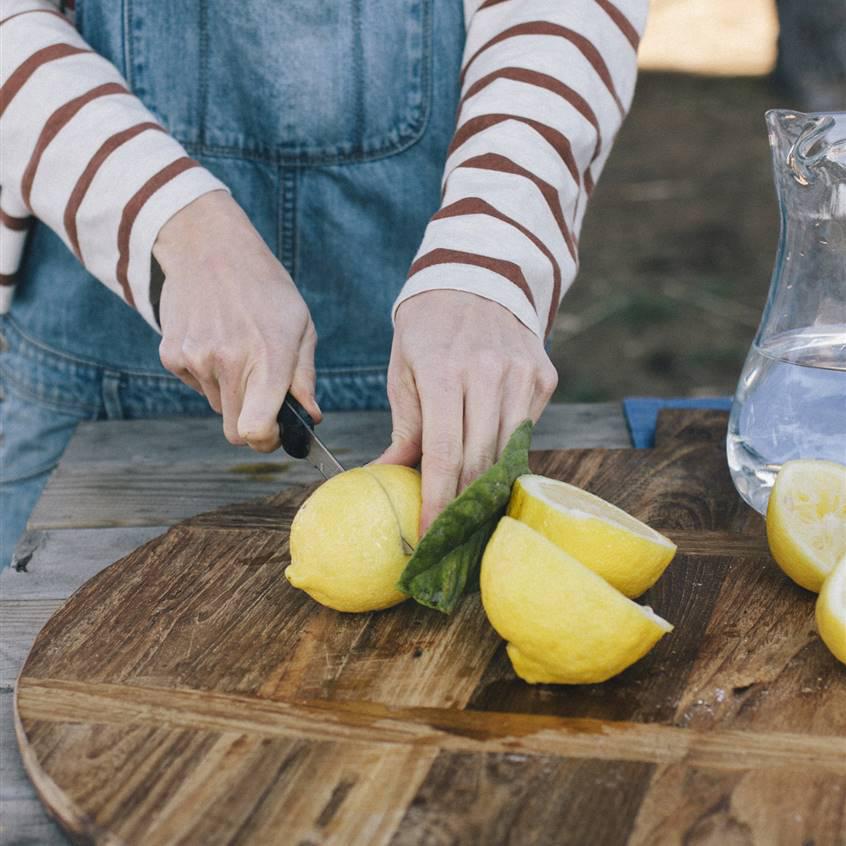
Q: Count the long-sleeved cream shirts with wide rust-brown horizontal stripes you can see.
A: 1